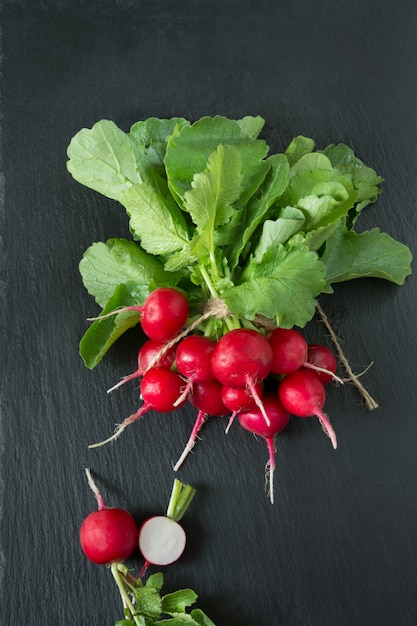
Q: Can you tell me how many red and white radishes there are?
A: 13